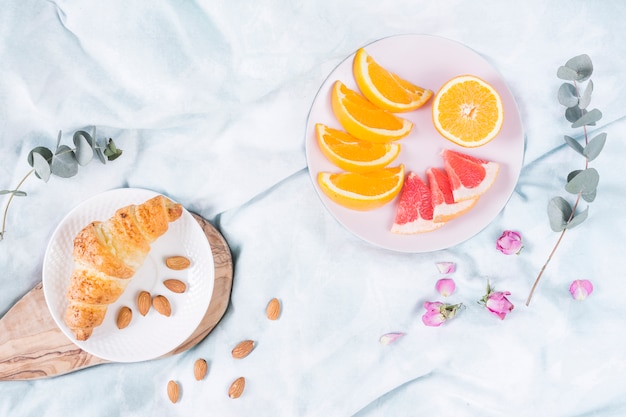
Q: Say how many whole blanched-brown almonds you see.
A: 10